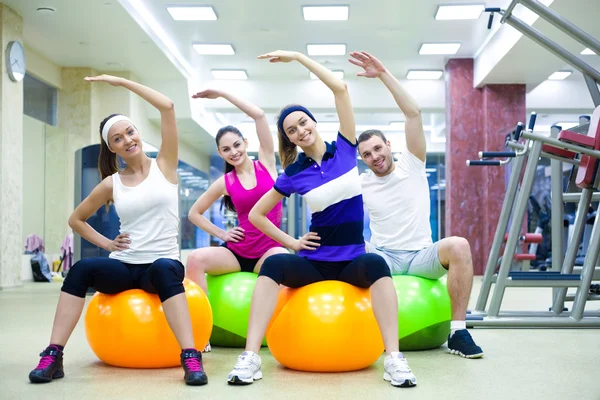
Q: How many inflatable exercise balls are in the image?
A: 4